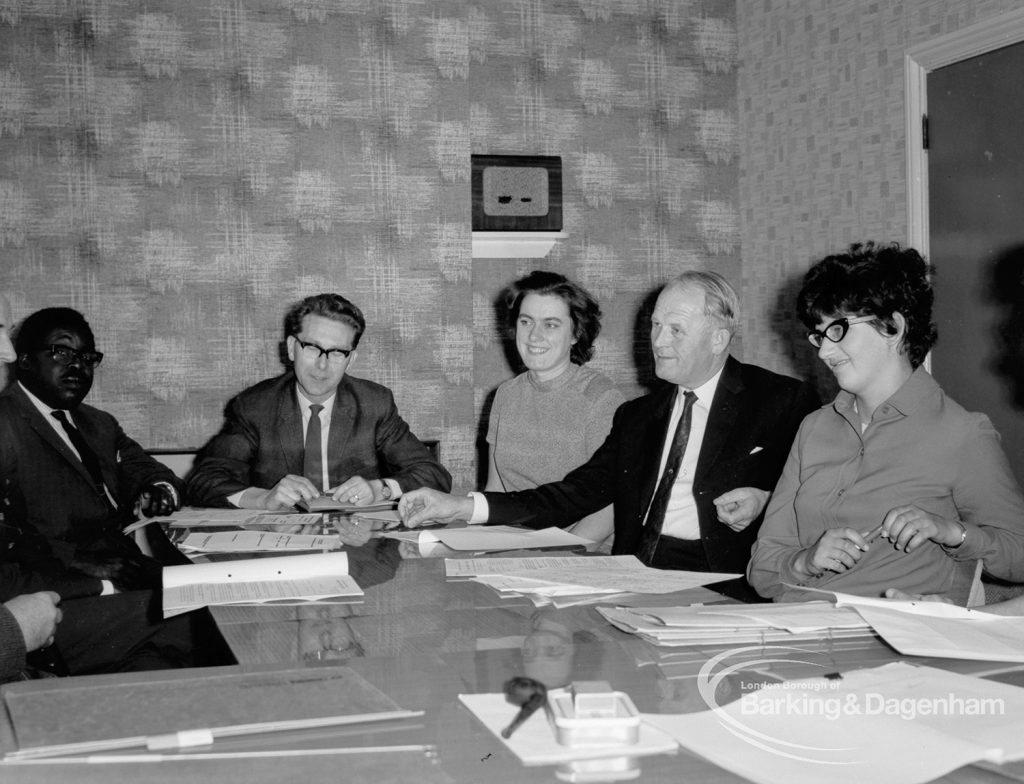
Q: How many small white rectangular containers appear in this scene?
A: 1